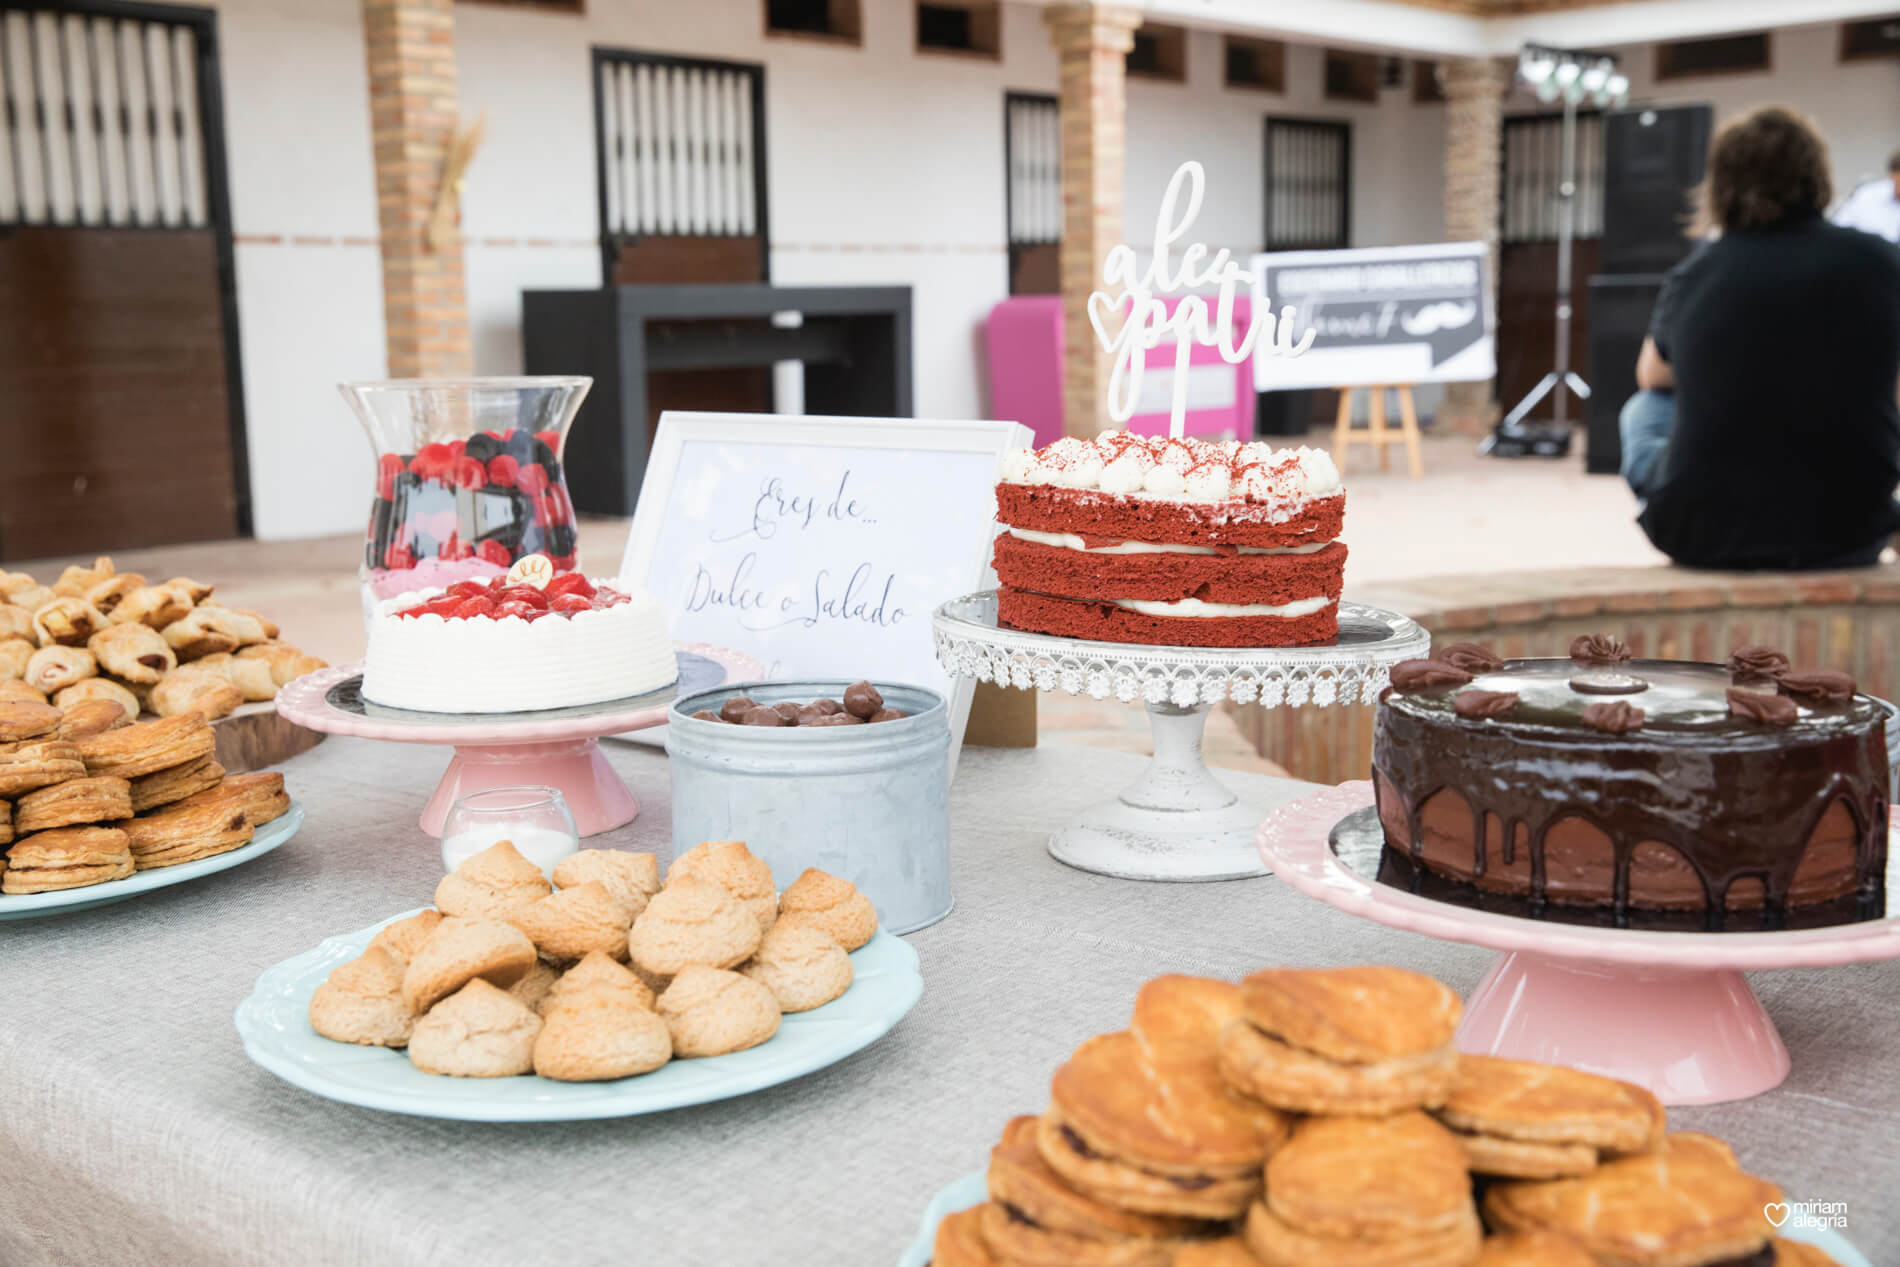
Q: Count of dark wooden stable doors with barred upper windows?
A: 5